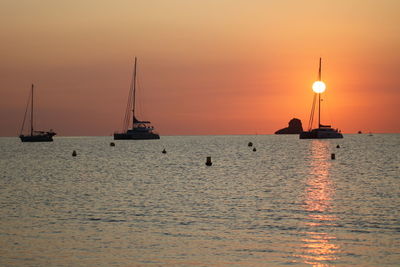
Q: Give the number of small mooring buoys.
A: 8